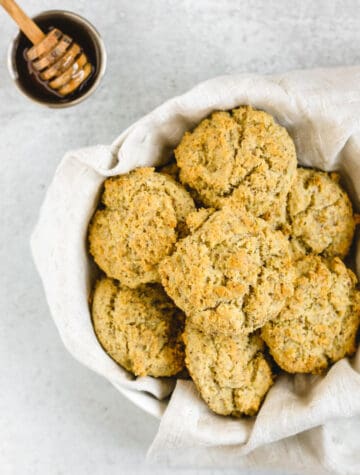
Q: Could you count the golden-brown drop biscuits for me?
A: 7